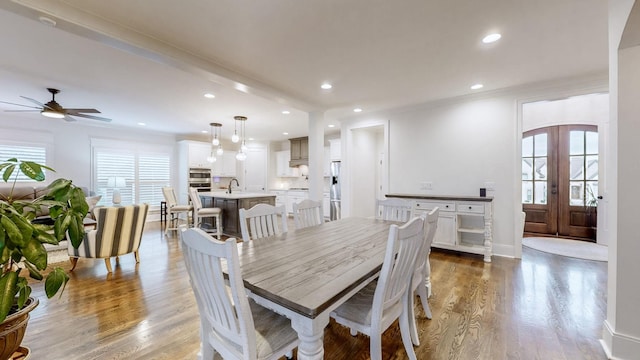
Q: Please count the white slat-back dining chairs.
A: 6